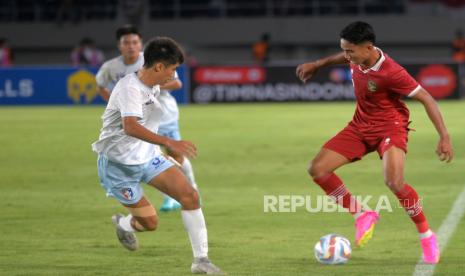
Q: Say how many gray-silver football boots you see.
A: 2